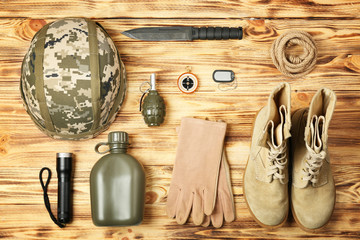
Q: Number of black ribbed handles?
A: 1